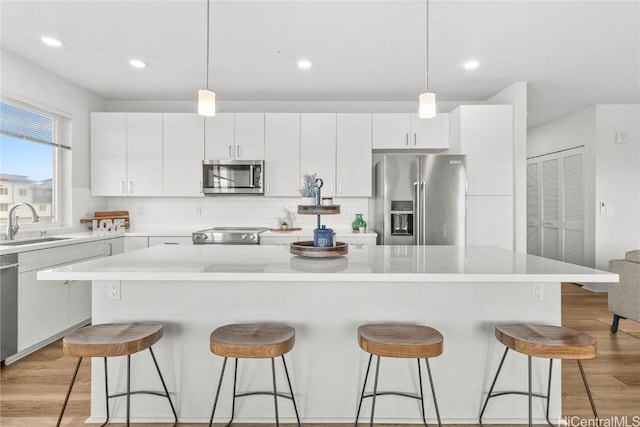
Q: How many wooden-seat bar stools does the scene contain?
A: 4